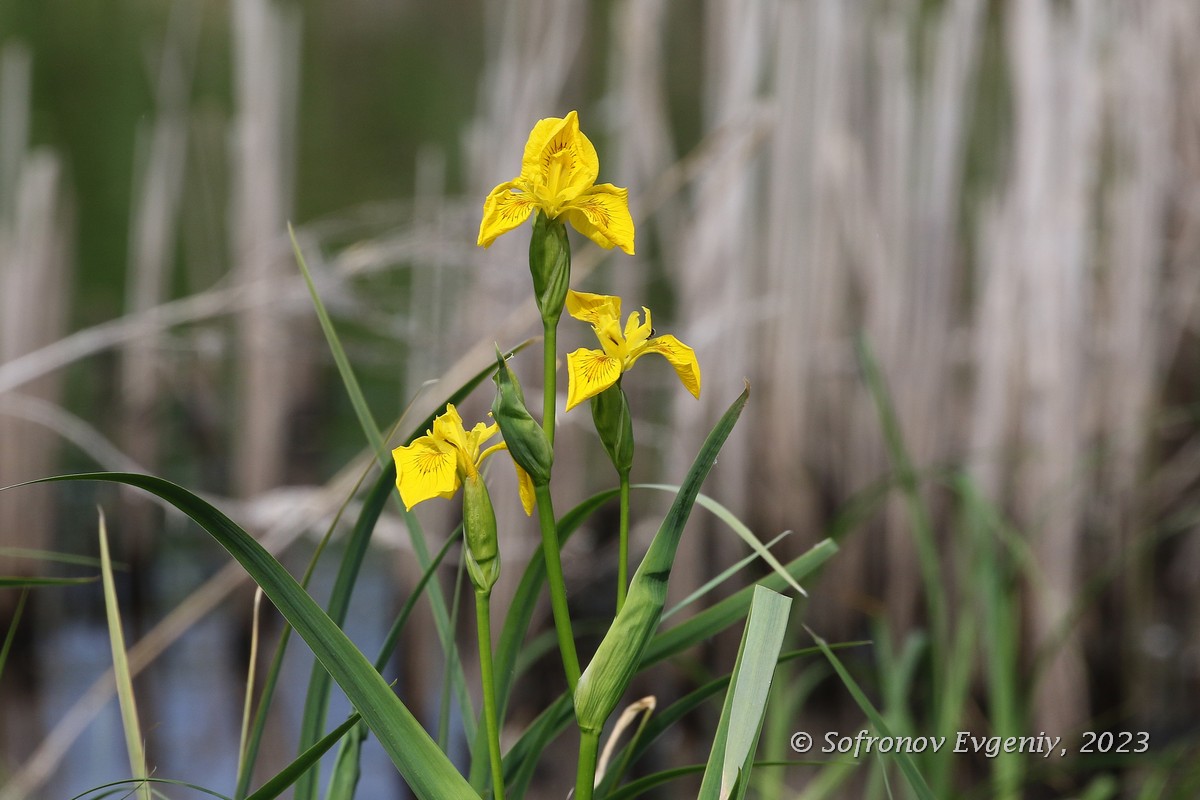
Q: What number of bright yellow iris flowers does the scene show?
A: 3